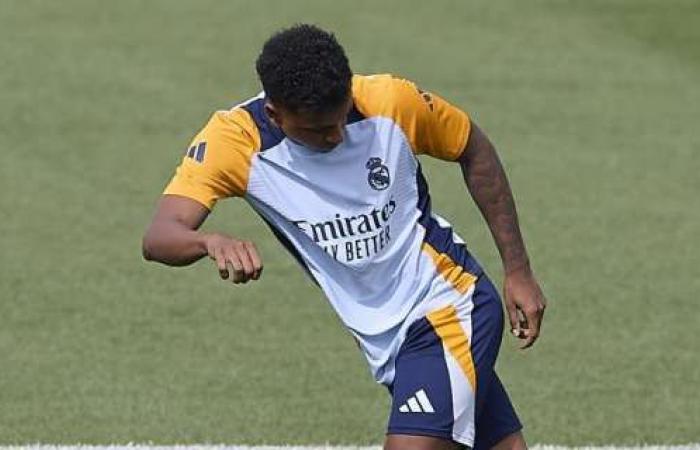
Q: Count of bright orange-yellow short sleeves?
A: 2